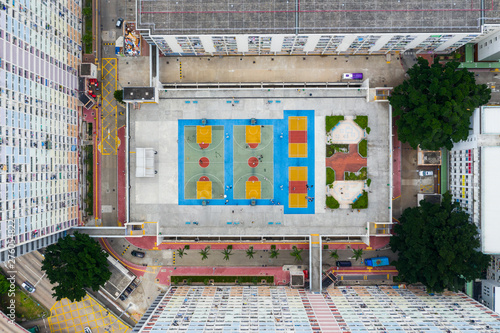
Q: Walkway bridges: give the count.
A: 3